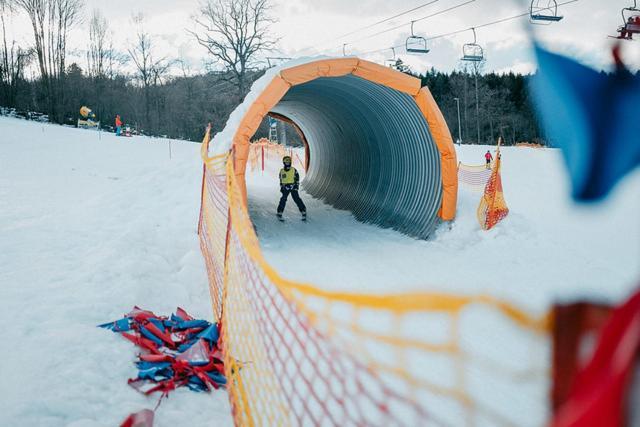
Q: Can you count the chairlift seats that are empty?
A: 3